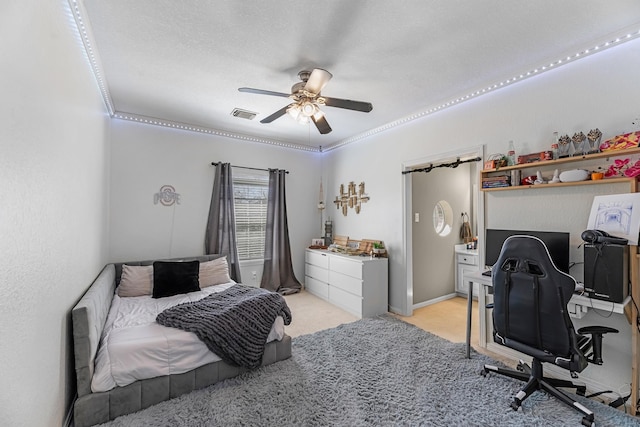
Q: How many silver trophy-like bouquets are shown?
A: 3